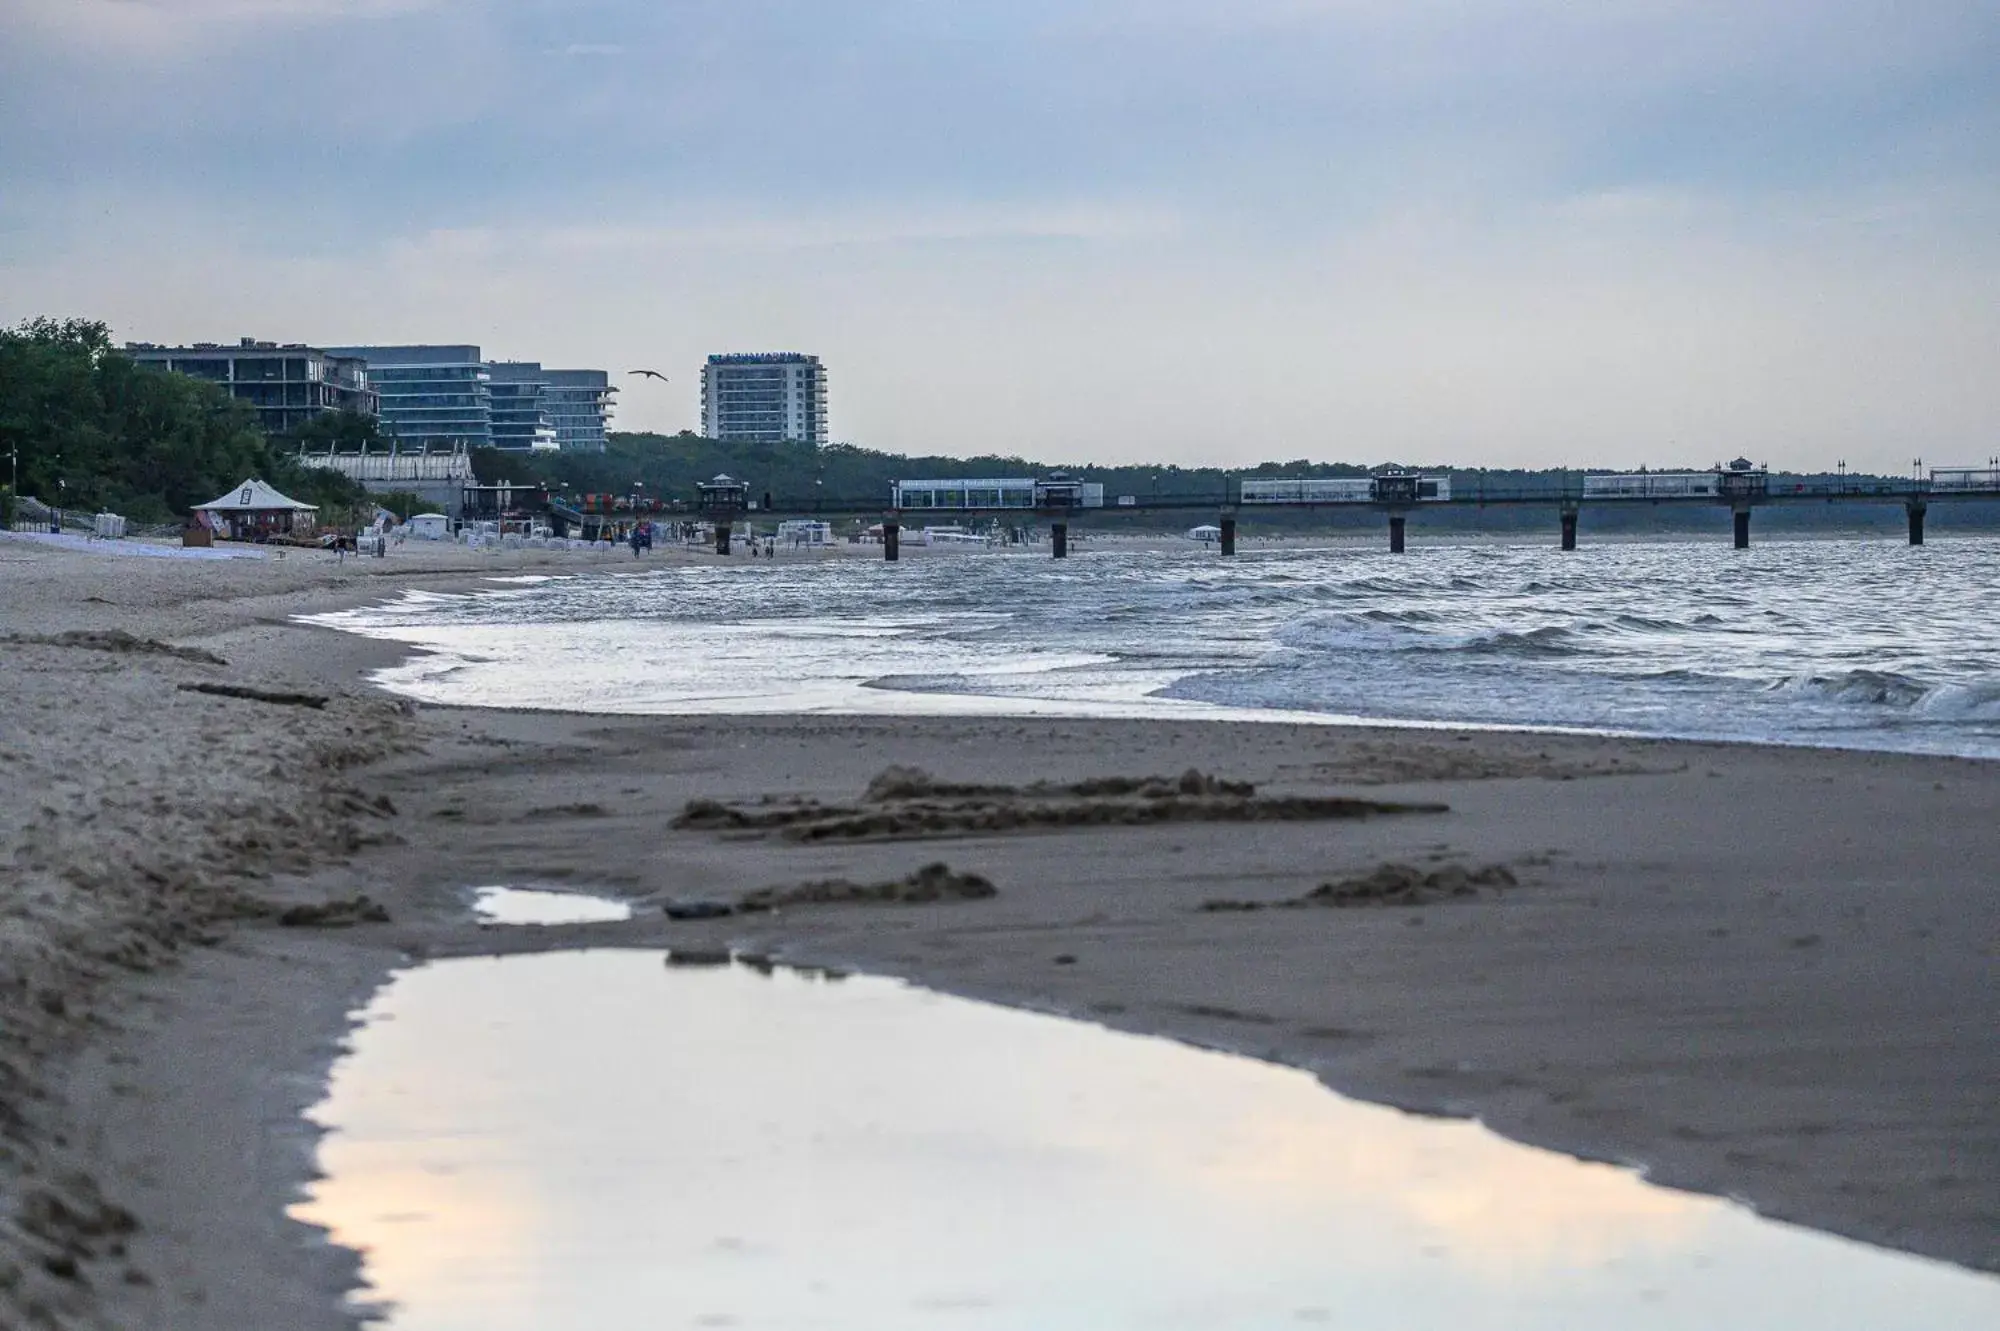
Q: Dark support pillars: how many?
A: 8